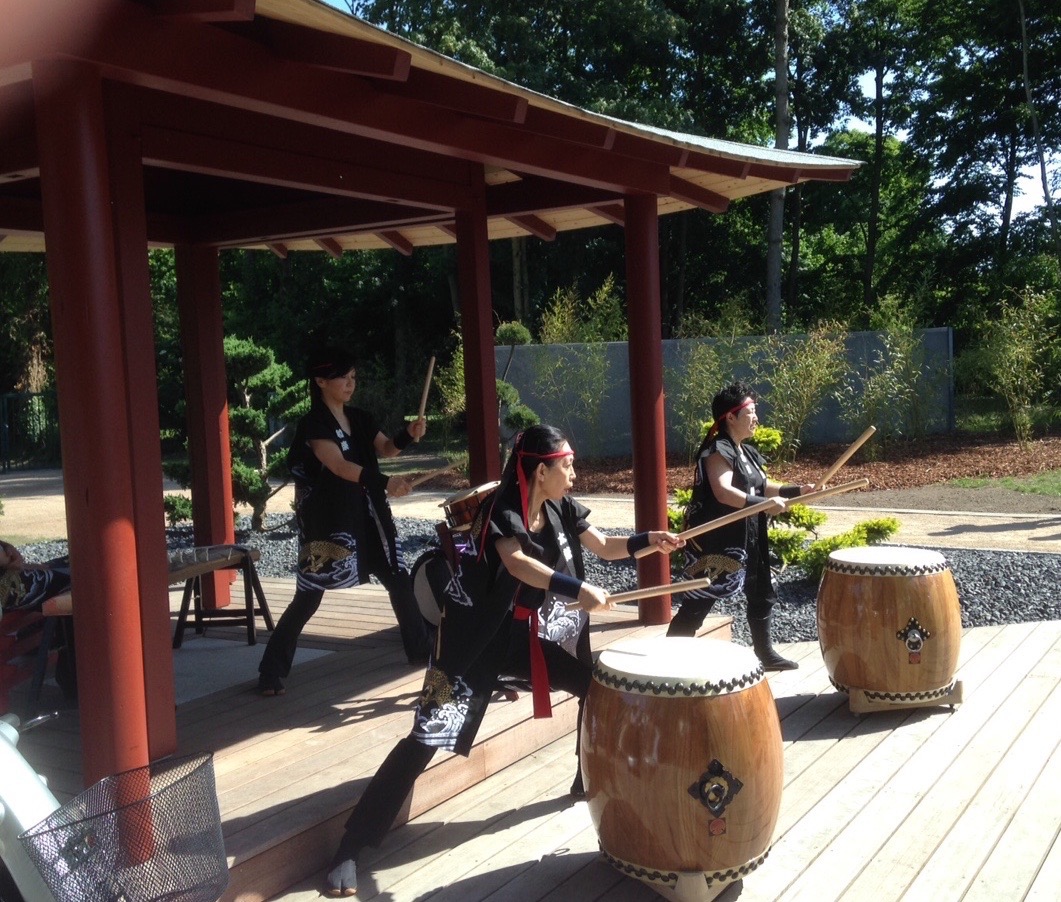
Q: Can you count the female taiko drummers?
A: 3